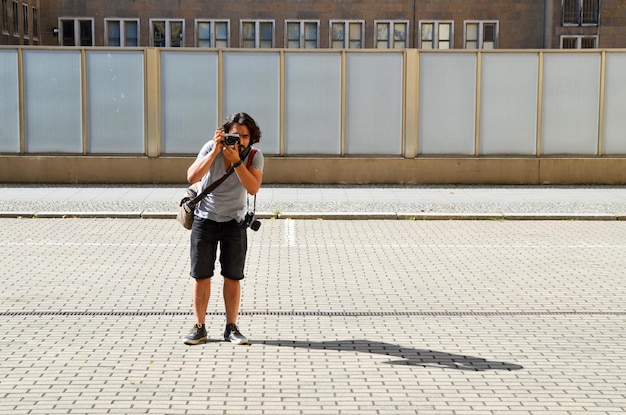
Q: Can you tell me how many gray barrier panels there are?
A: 11